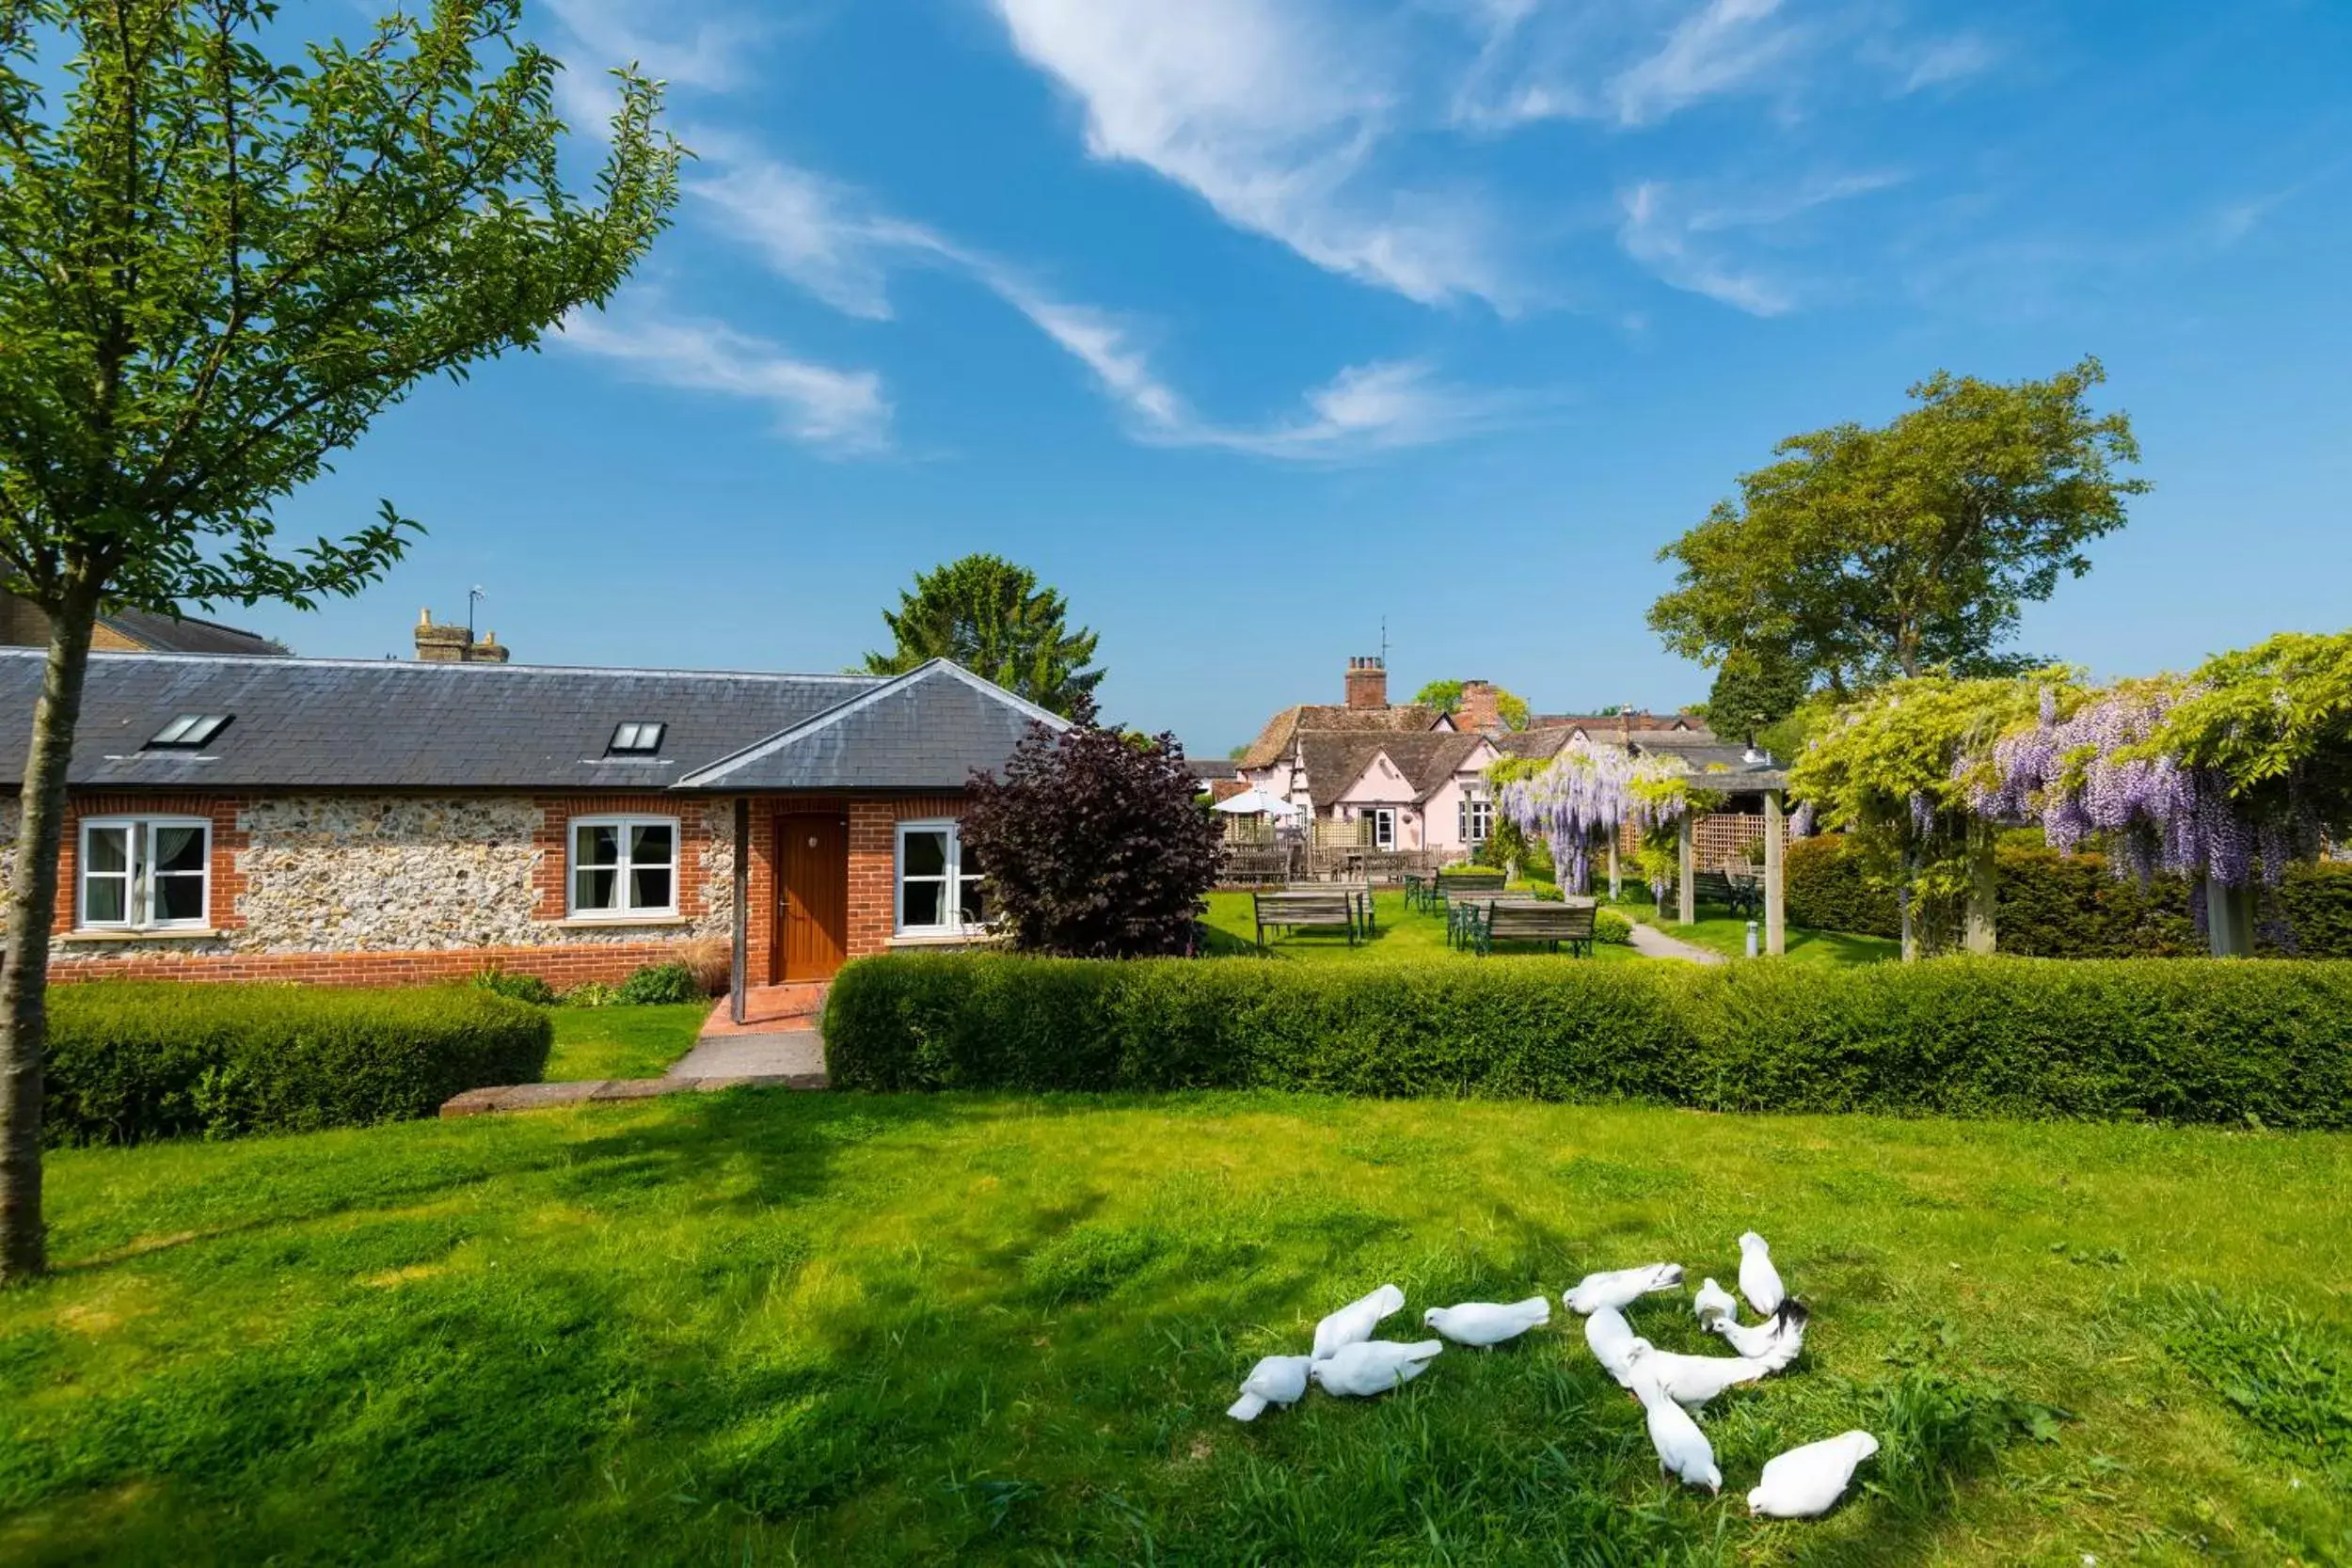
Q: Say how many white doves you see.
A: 12